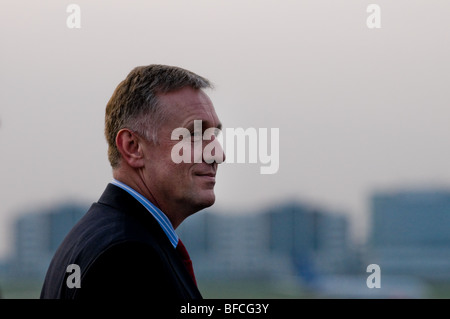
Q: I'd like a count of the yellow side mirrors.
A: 0